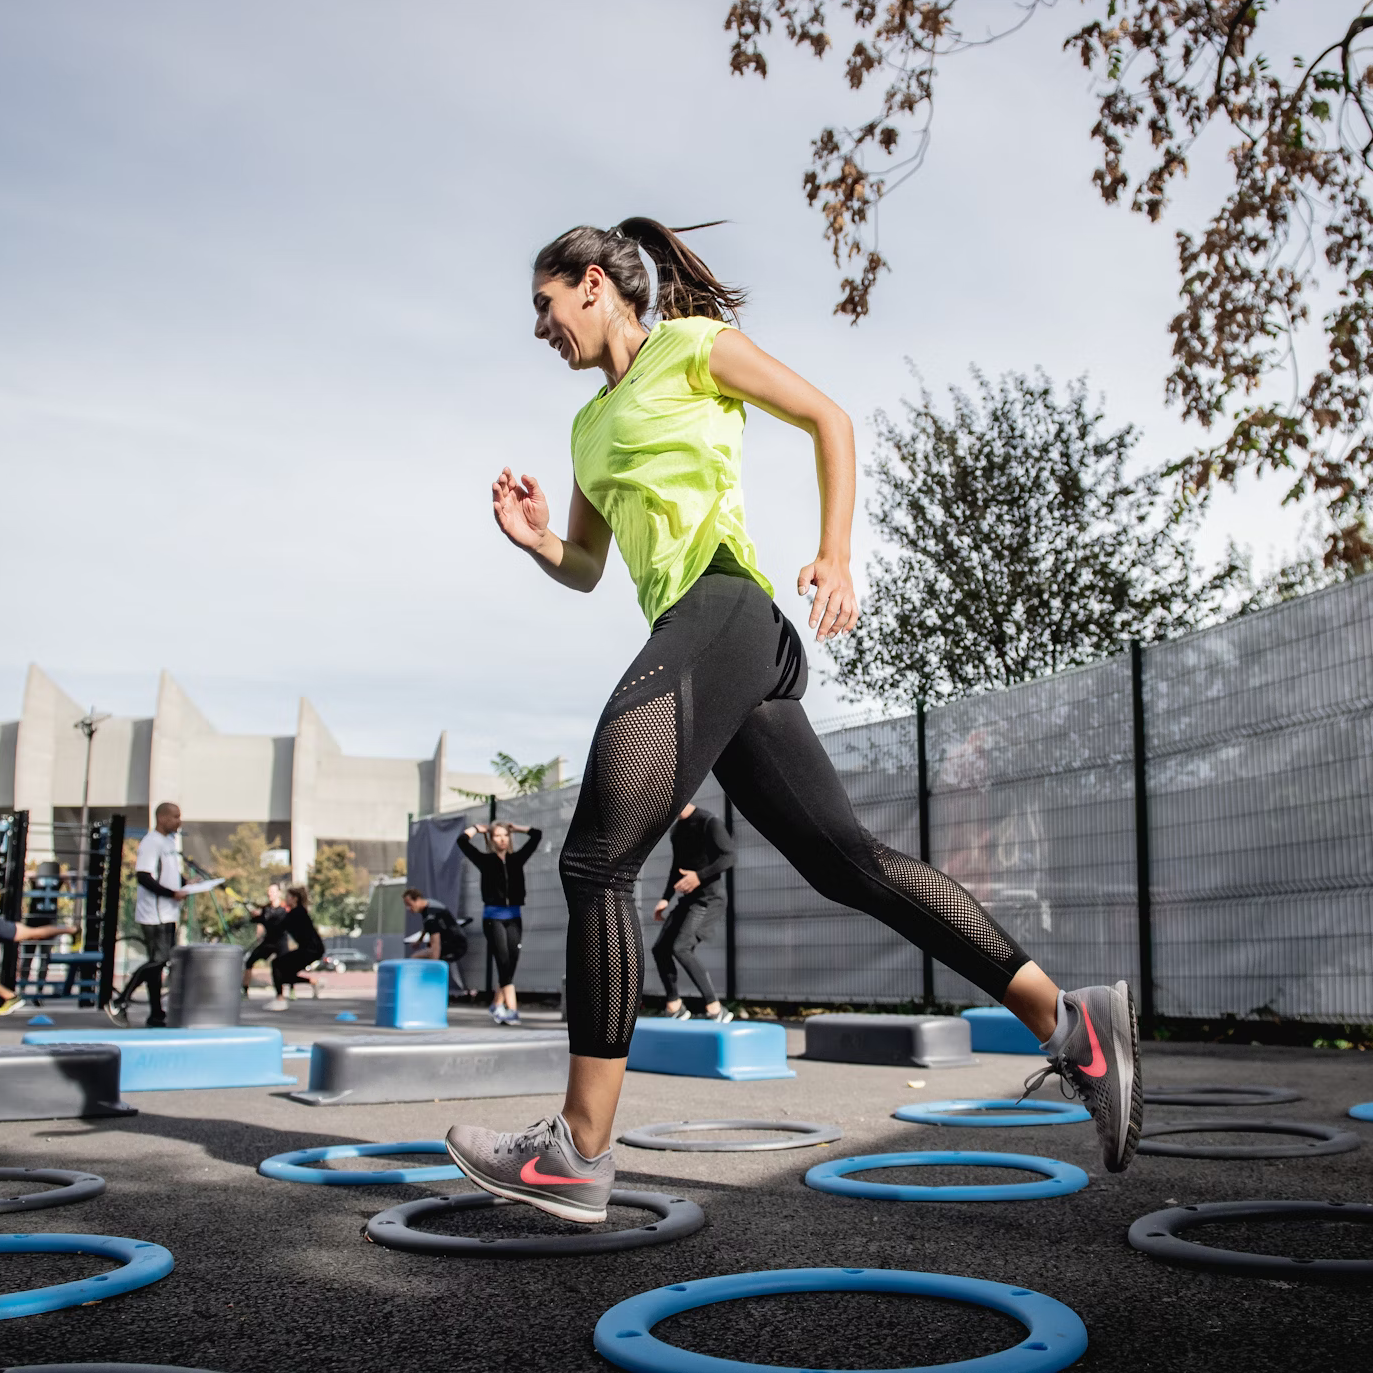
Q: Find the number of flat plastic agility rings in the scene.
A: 13